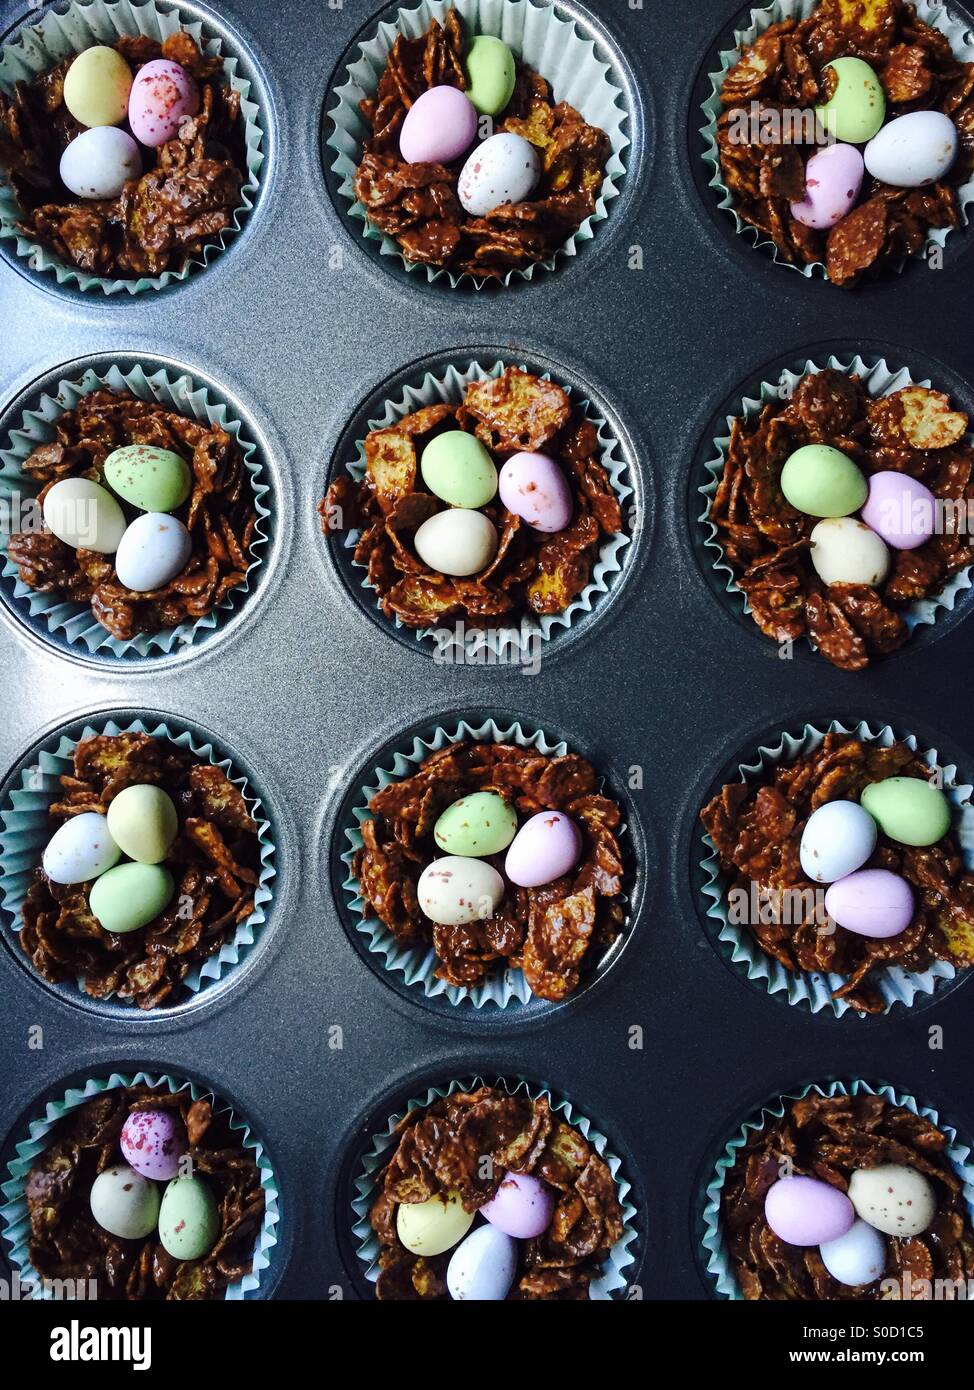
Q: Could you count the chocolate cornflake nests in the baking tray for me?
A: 12